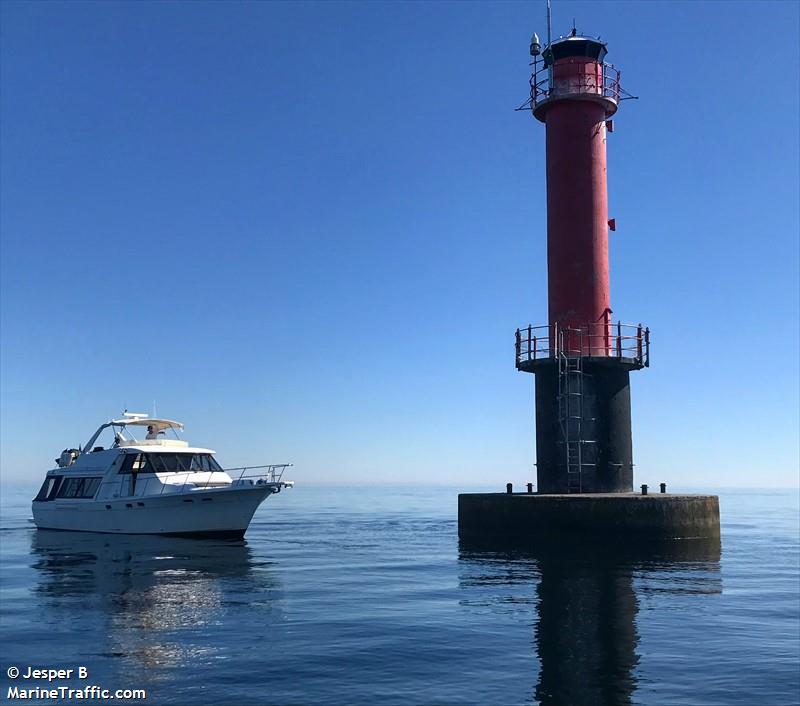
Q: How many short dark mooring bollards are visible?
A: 4